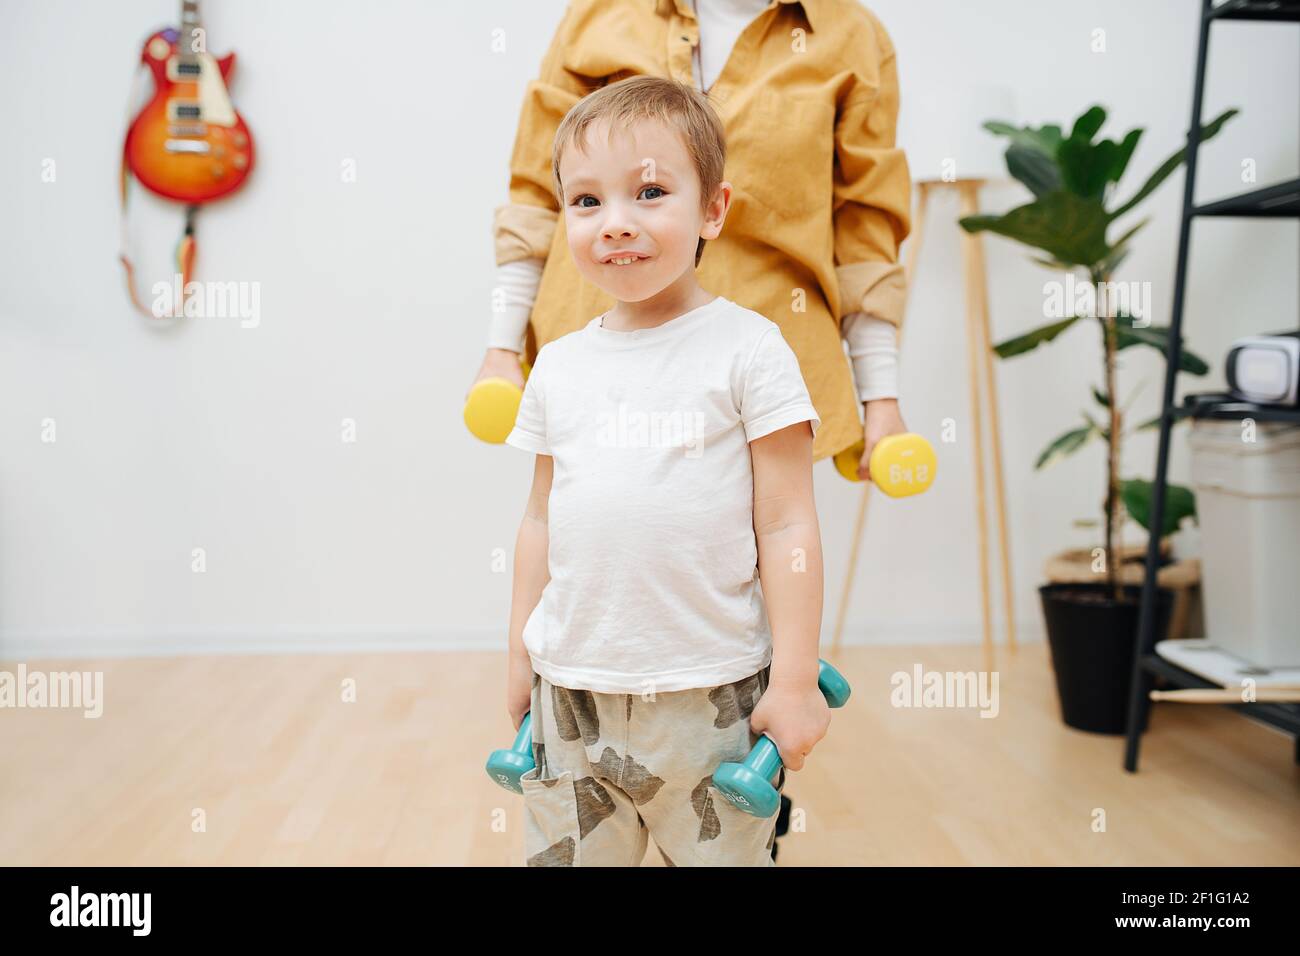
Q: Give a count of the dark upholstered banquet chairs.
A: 0